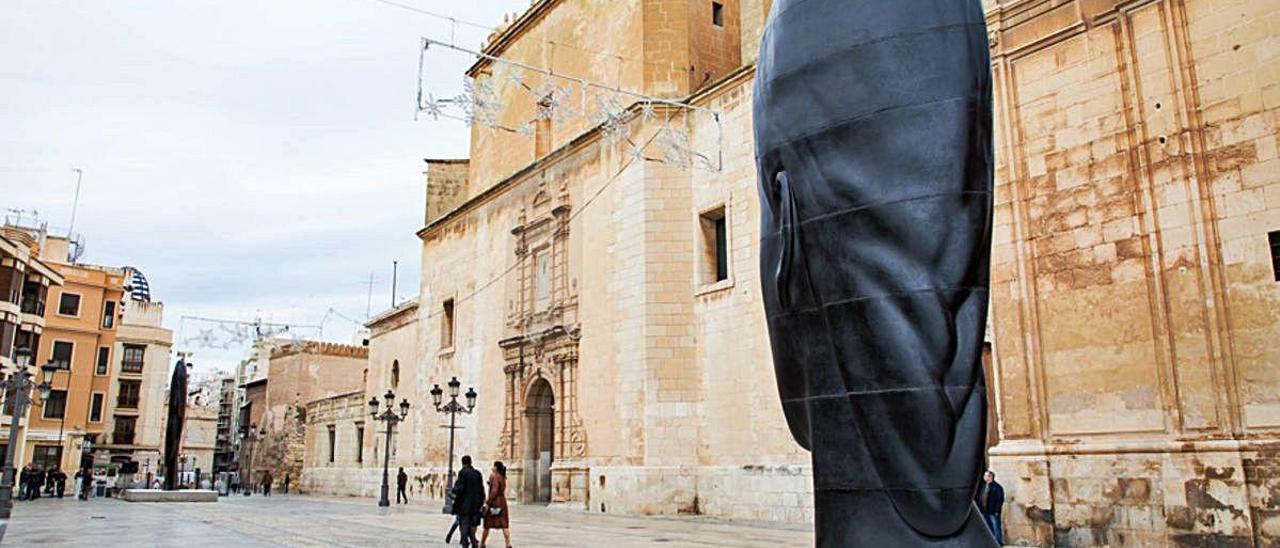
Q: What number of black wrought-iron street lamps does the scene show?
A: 4